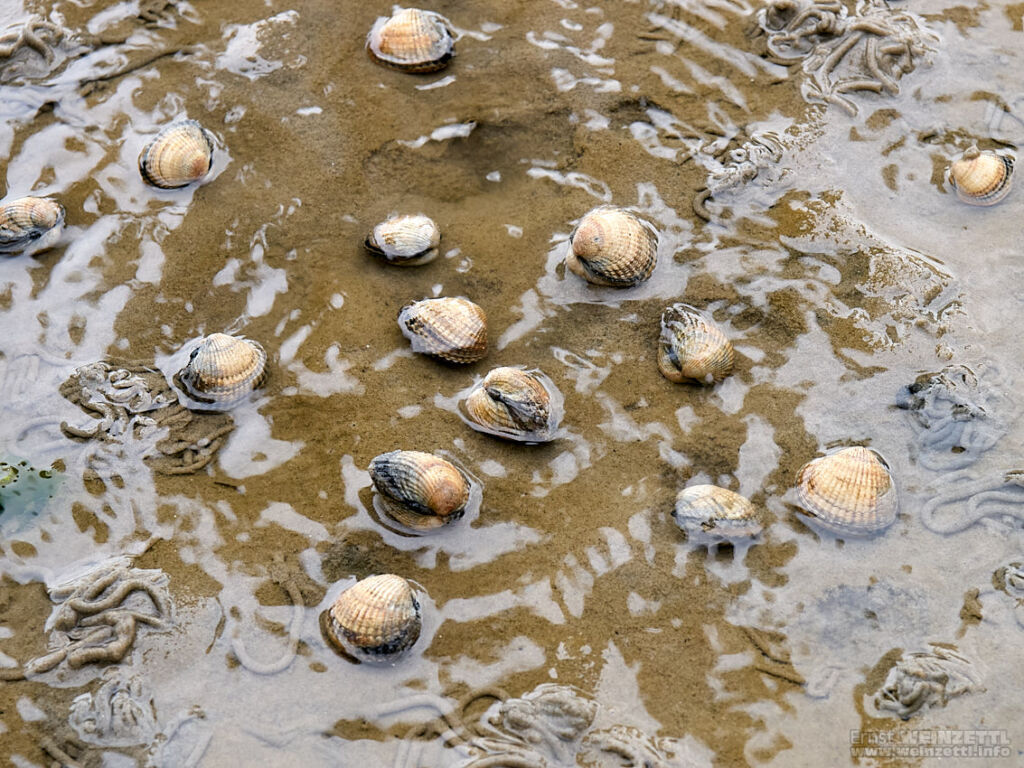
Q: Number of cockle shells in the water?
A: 14